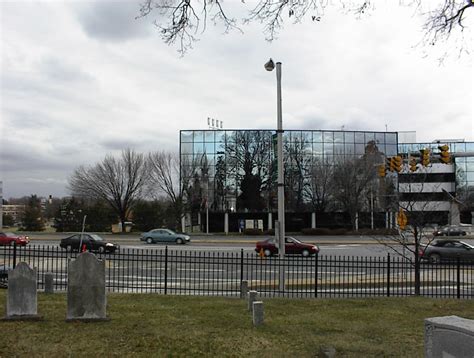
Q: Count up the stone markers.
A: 7